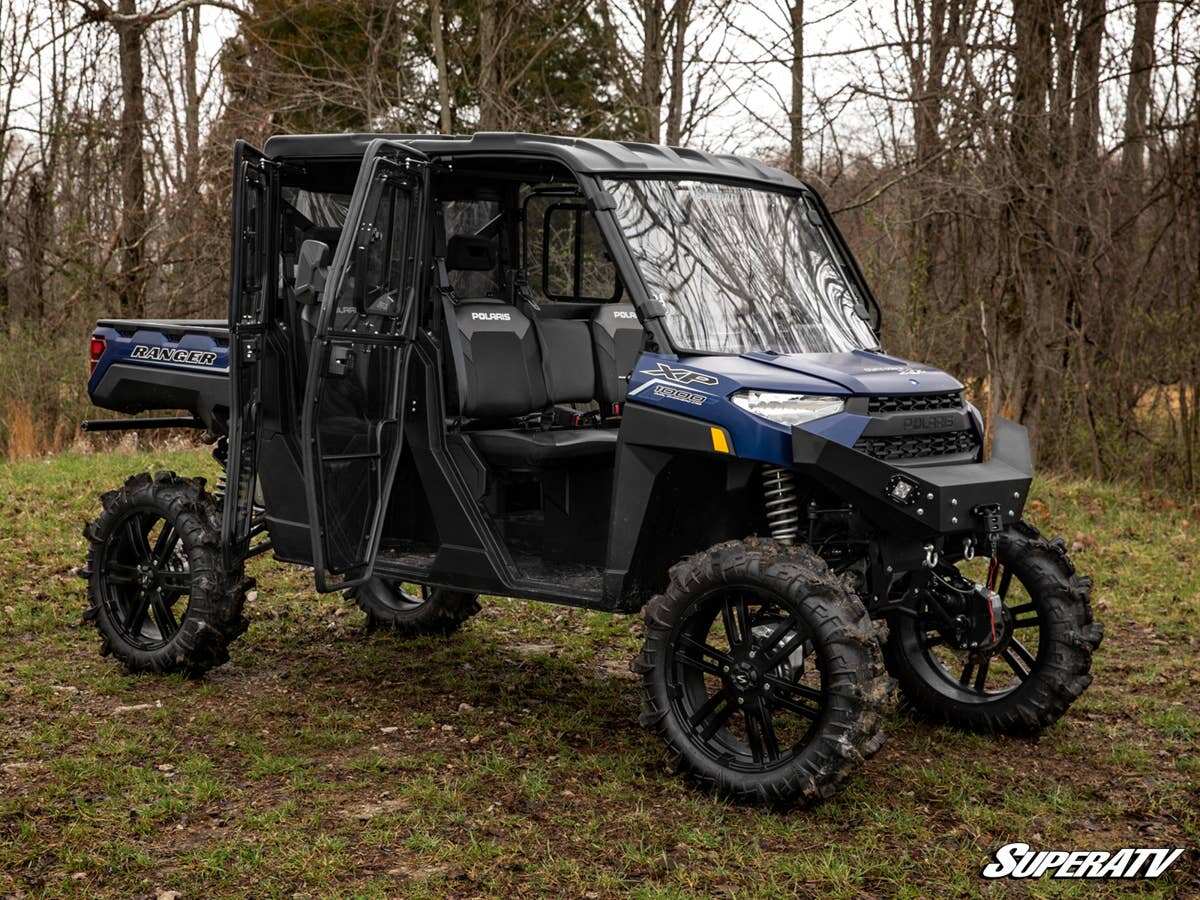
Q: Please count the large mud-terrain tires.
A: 4